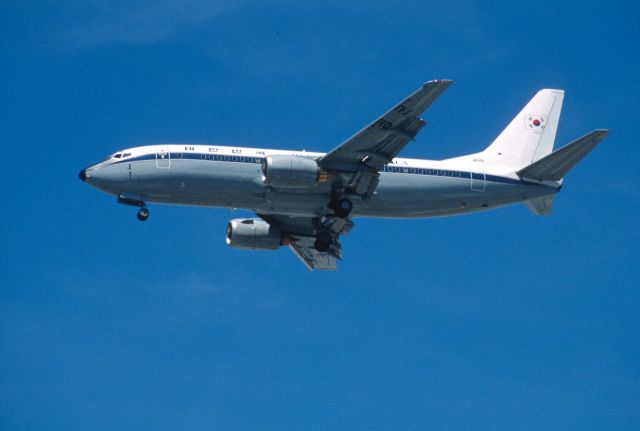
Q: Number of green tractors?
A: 0